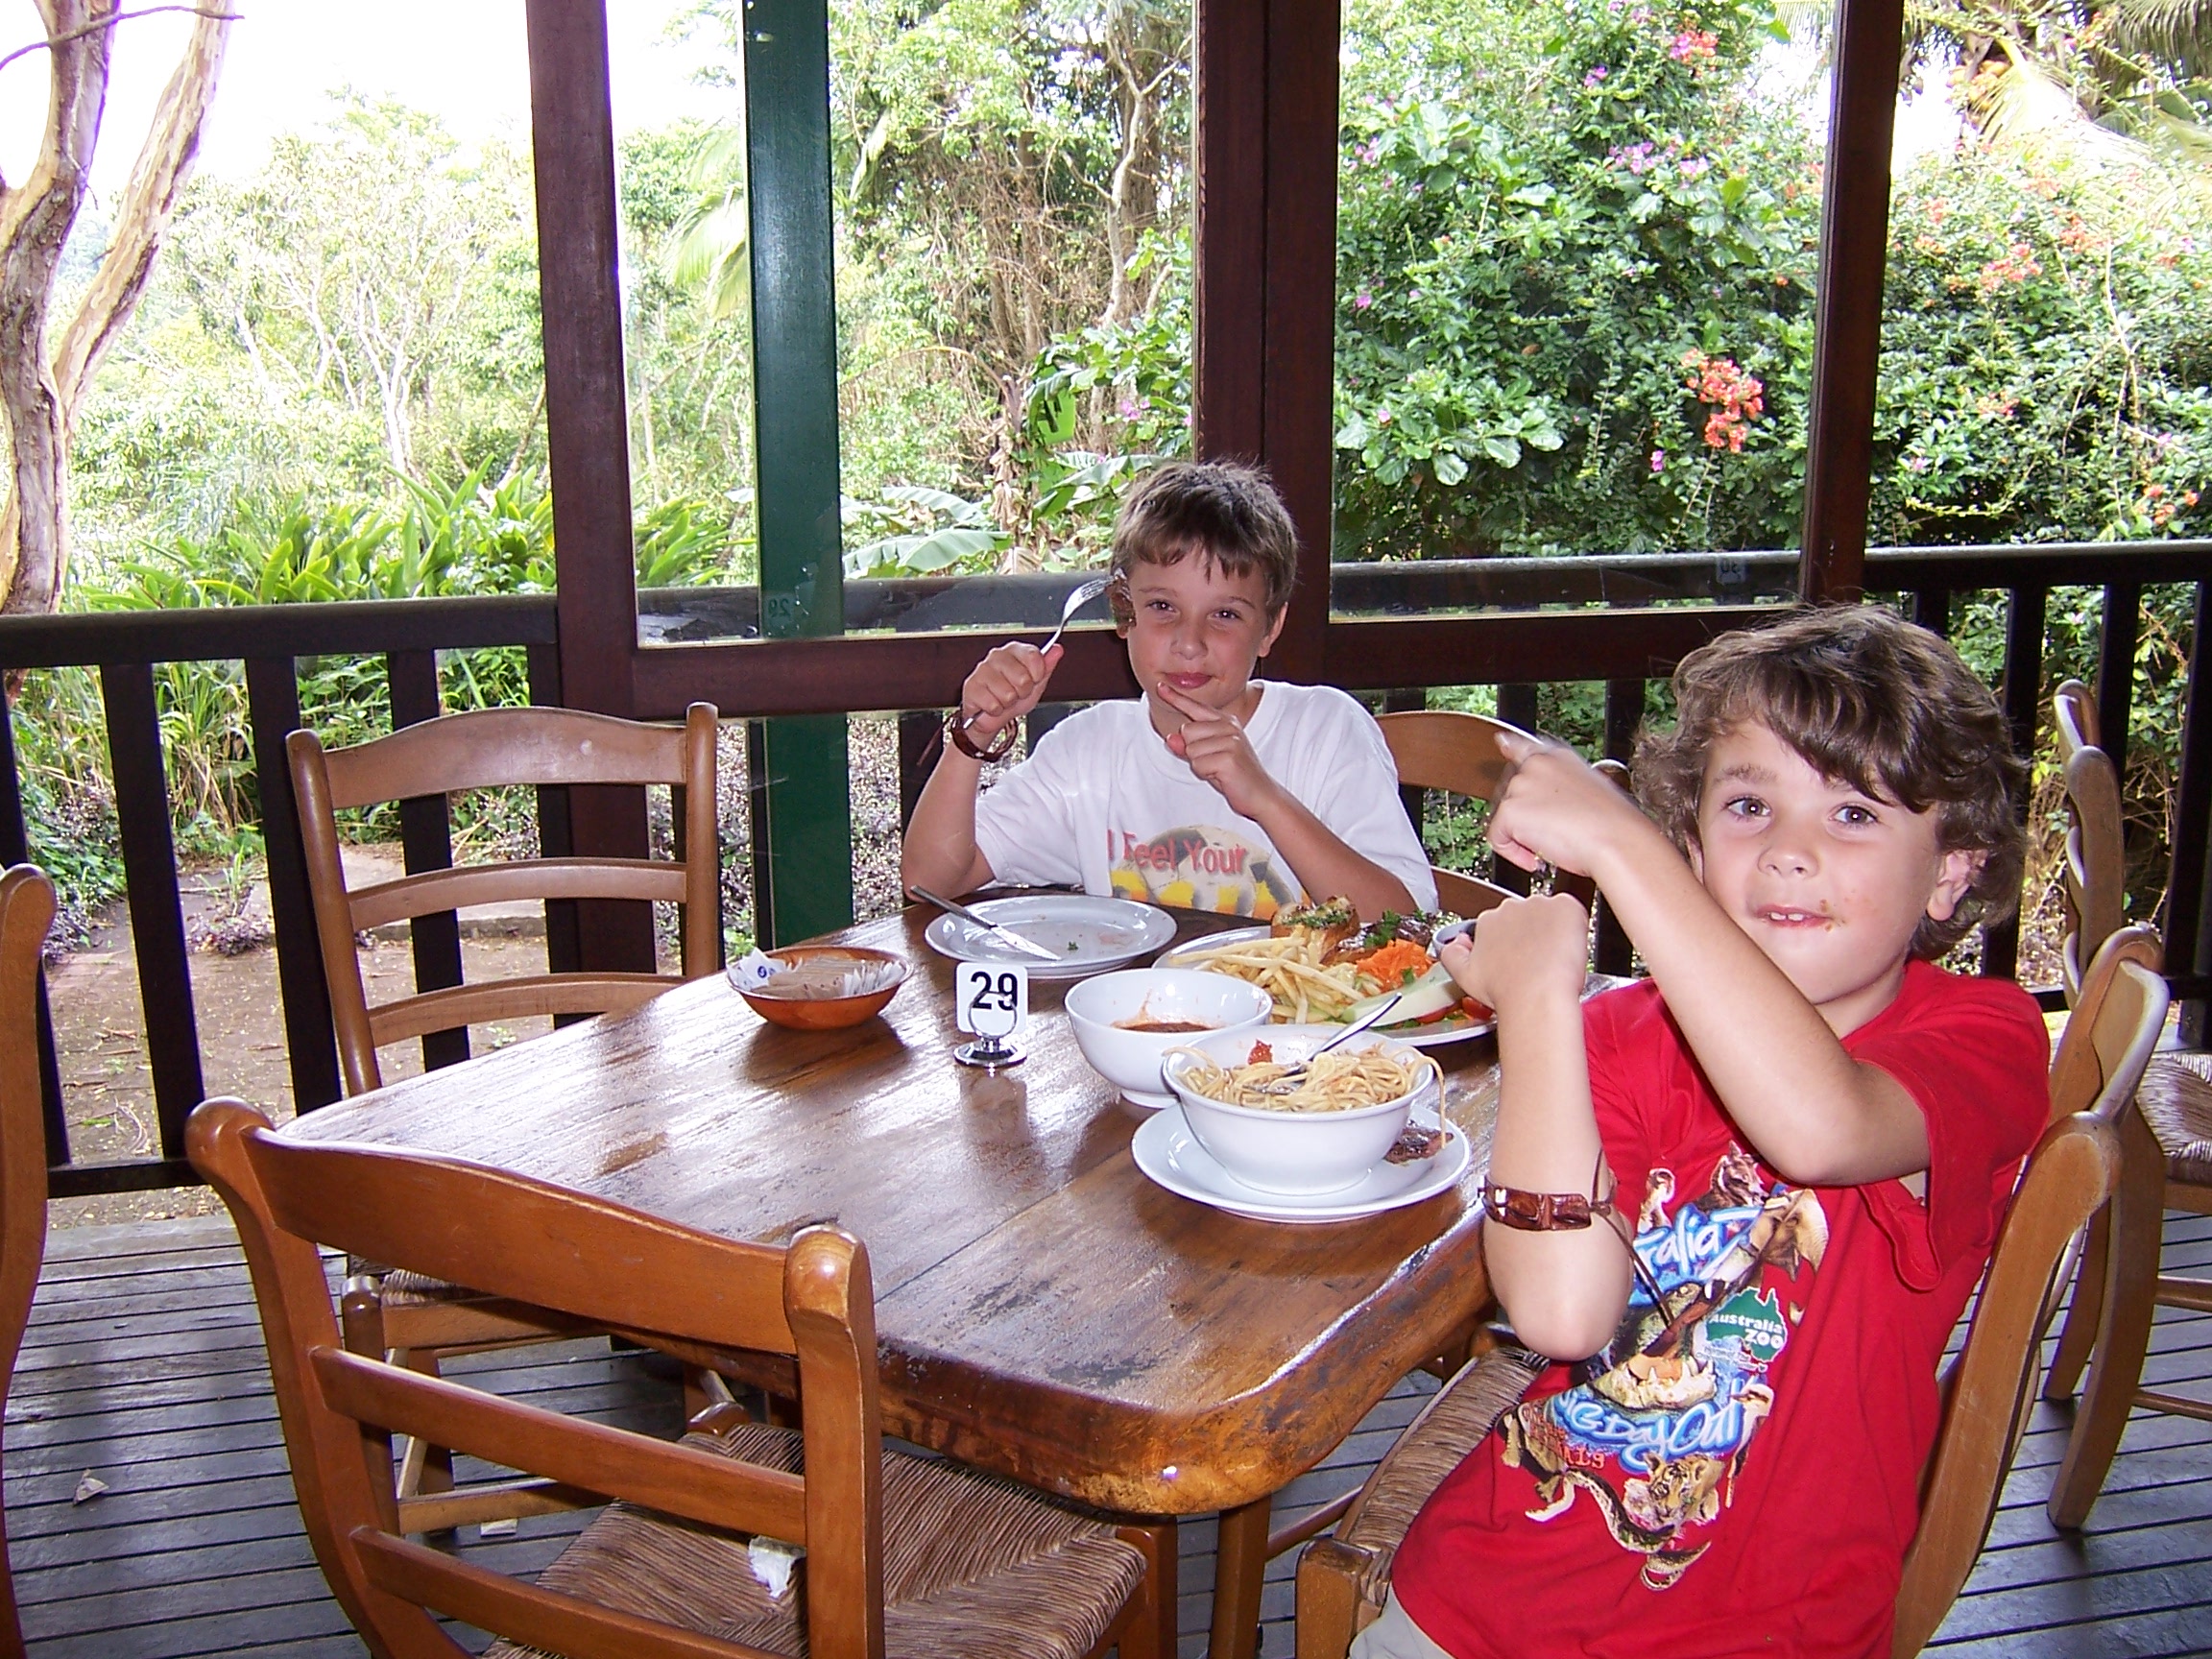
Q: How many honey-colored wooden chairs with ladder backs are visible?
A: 6